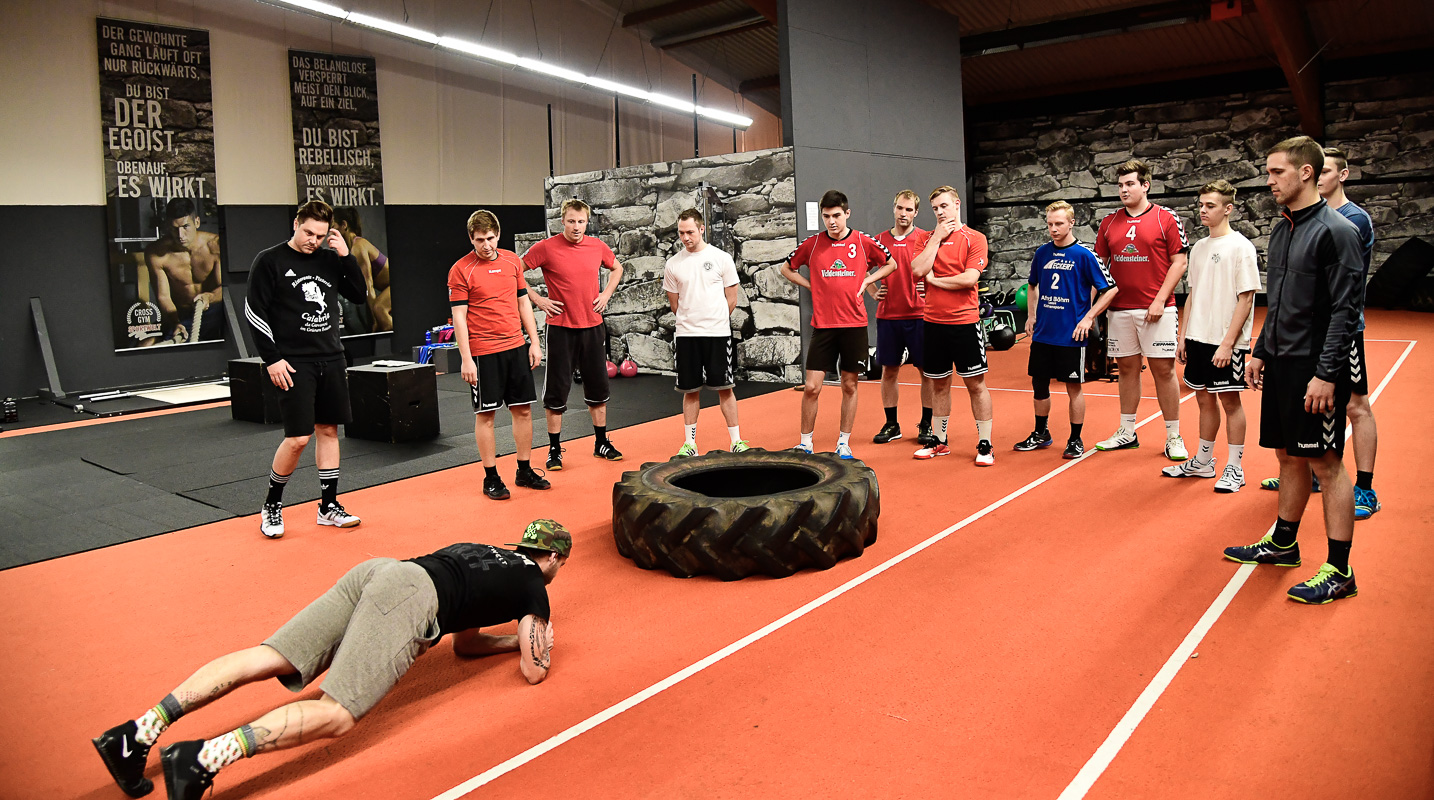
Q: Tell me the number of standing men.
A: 12